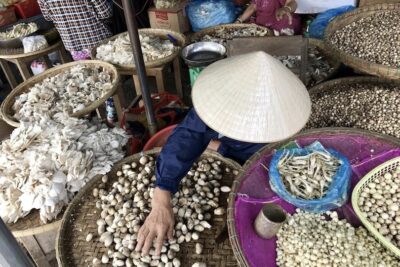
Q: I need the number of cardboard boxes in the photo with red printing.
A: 1